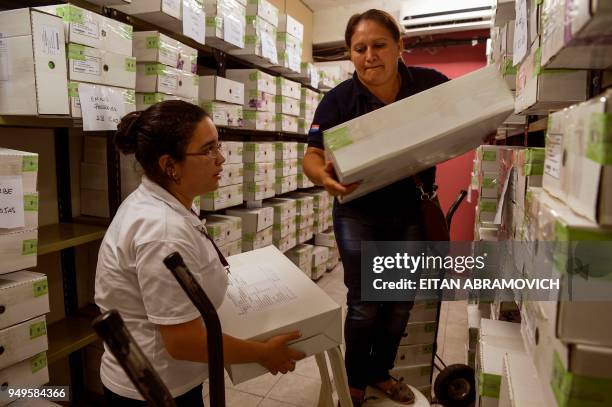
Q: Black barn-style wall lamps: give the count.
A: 0